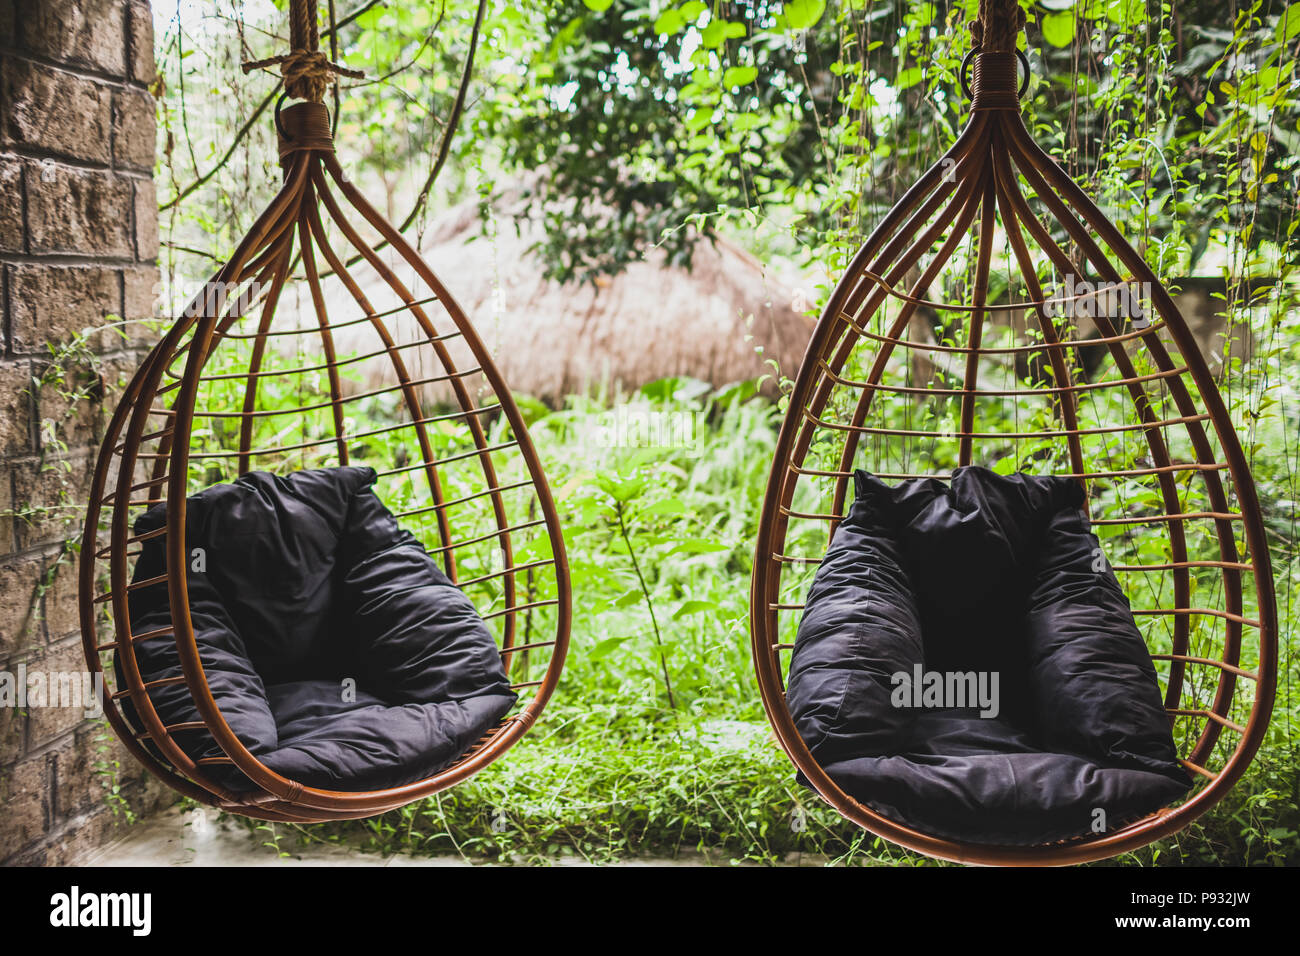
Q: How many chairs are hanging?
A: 2